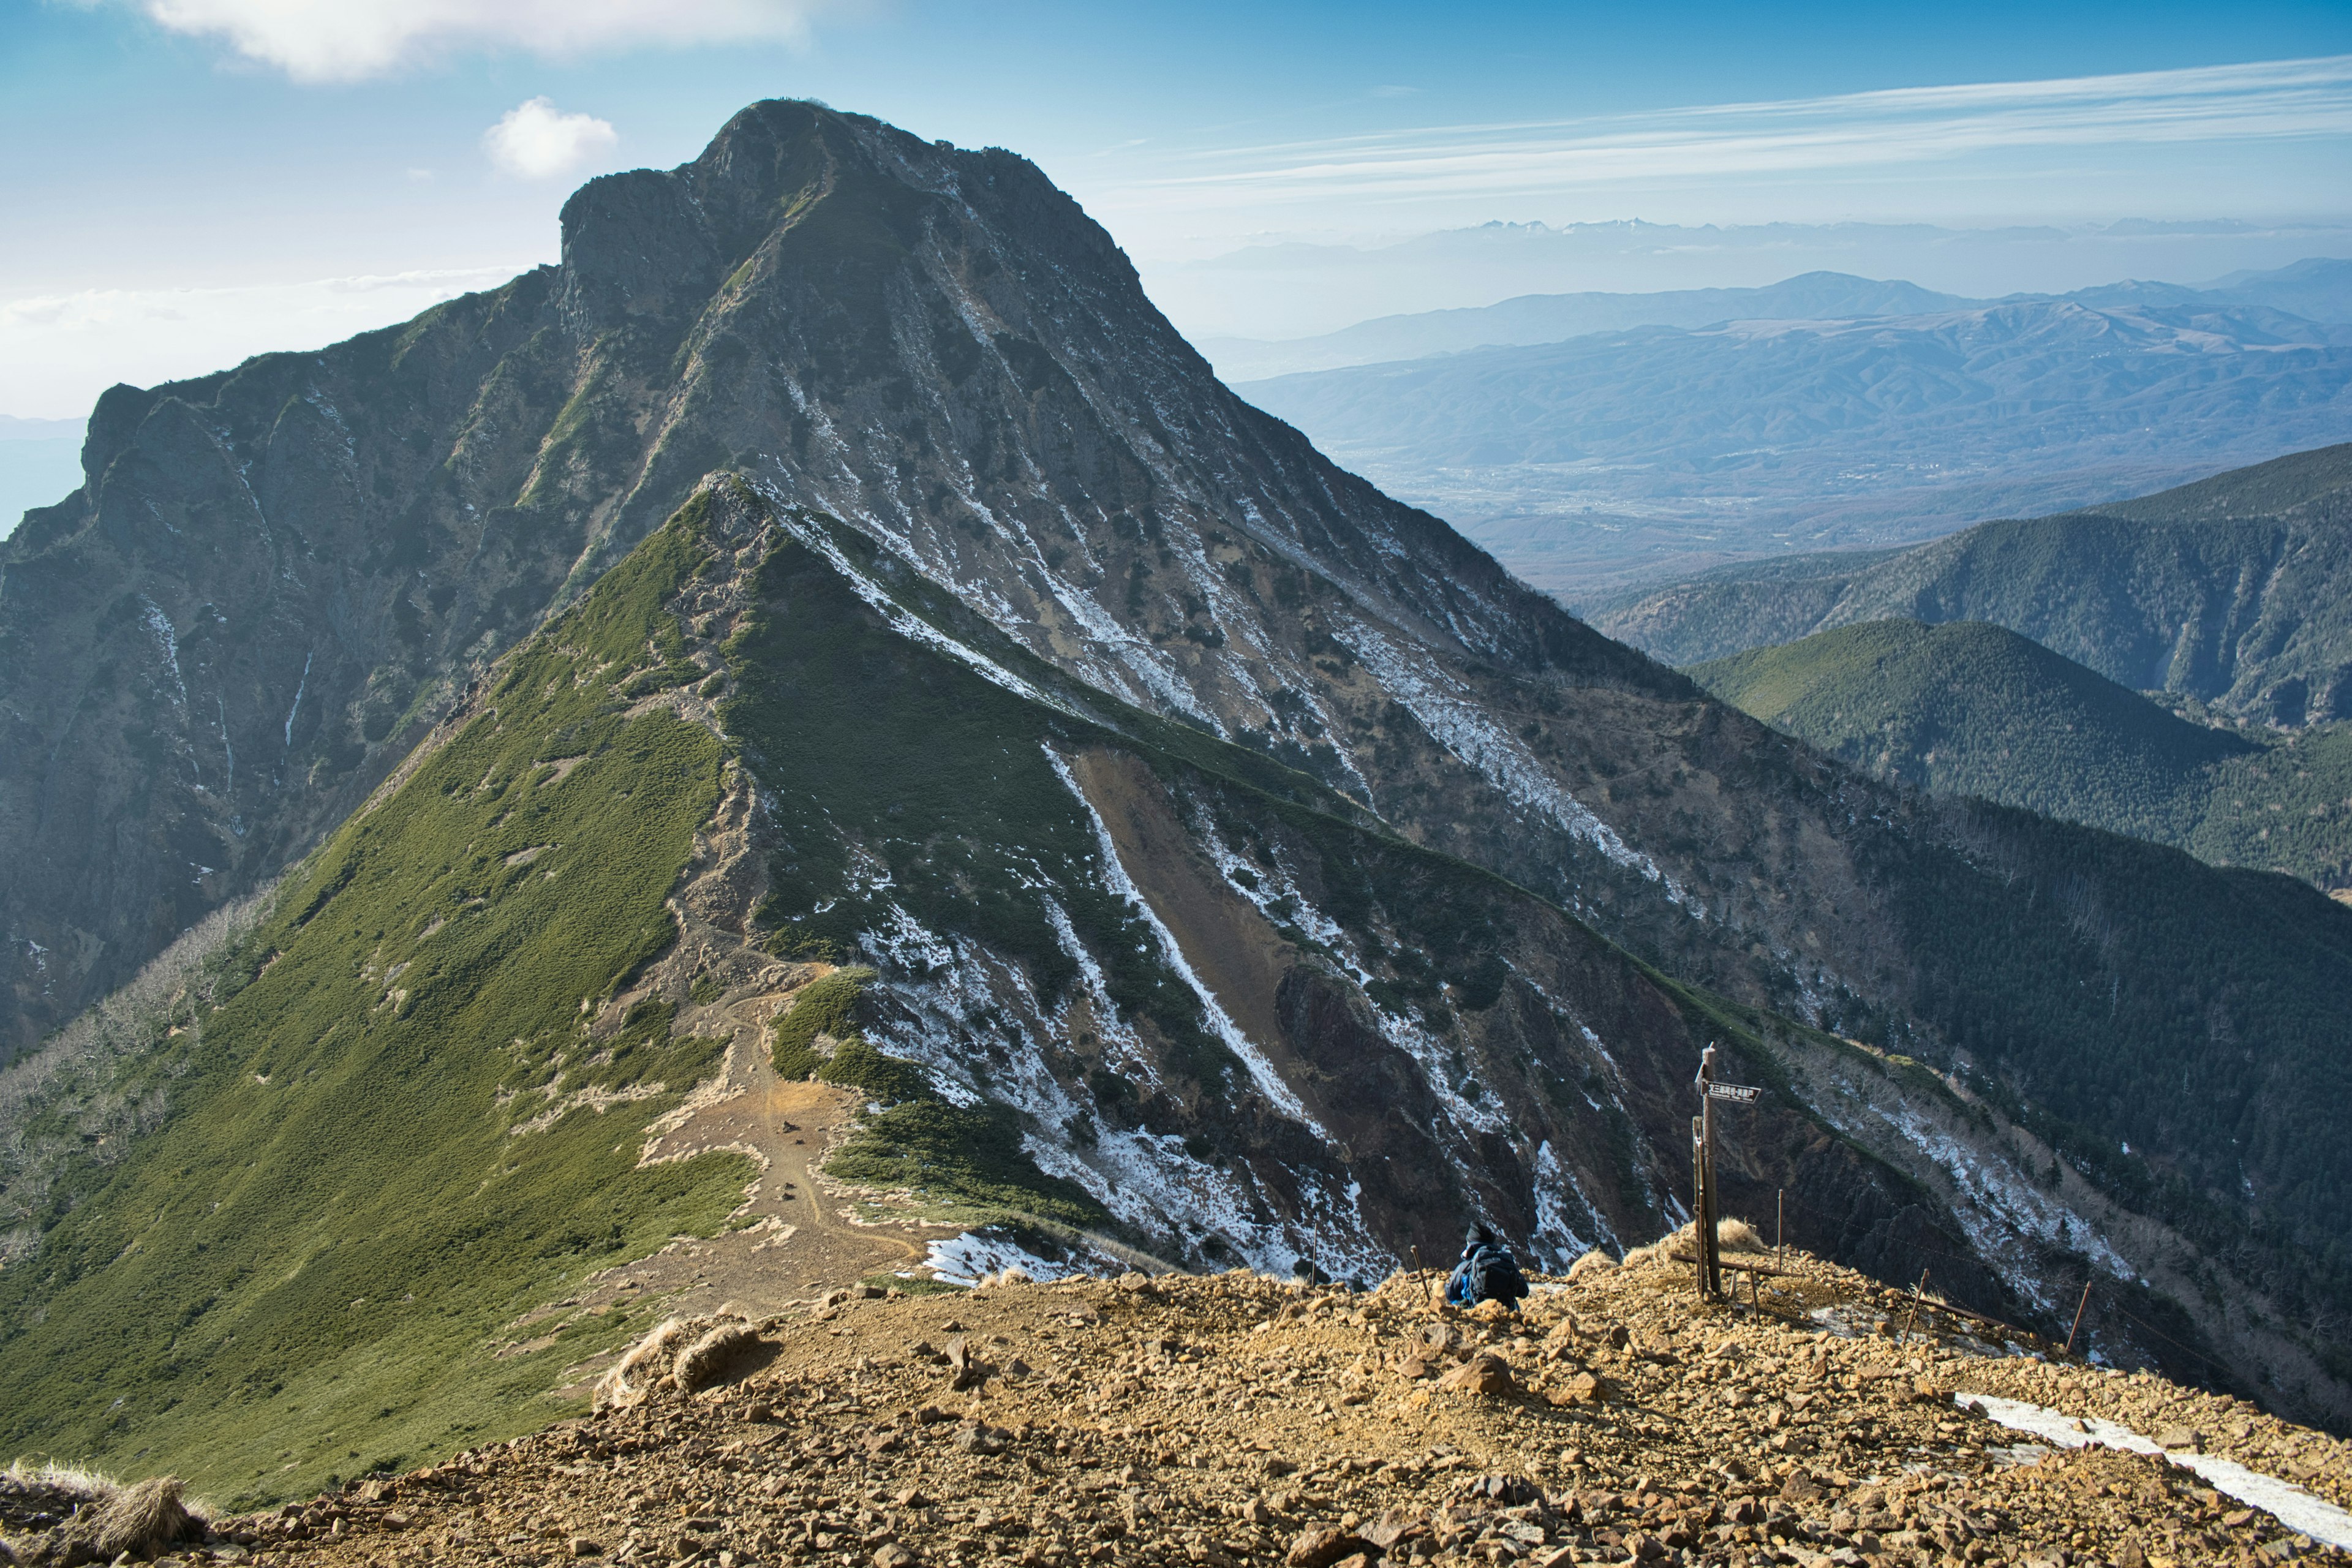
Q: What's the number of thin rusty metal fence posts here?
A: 6